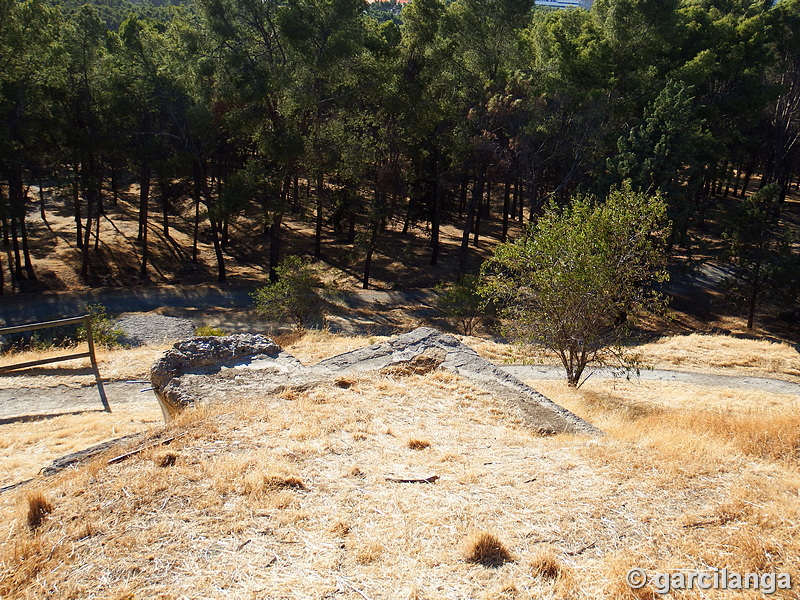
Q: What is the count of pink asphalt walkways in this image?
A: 0